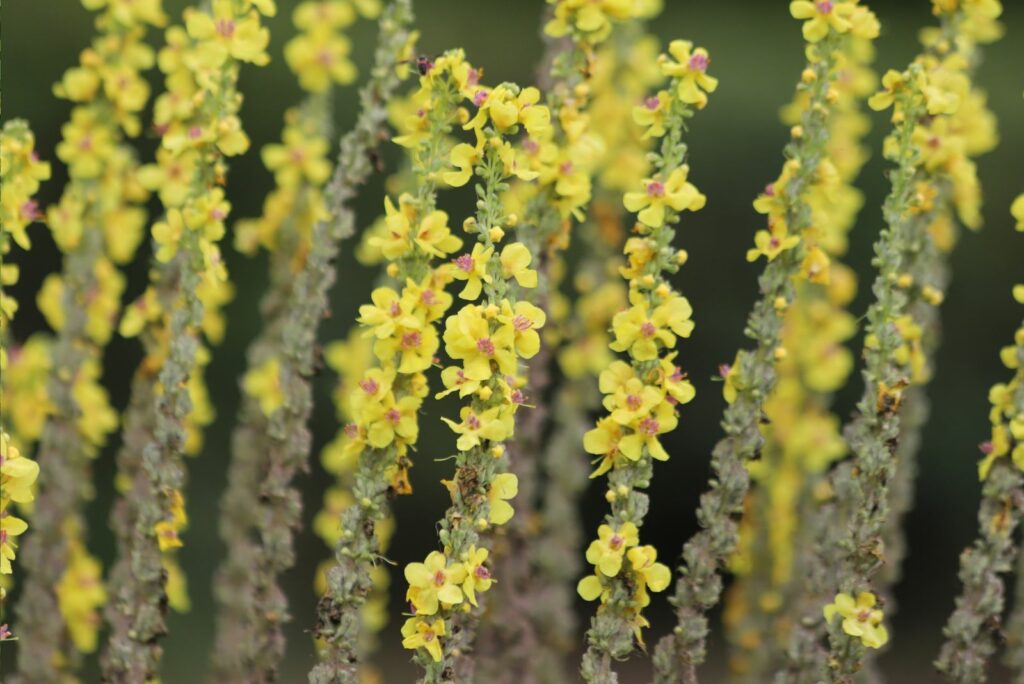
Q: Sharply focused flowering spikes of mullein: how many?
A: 3